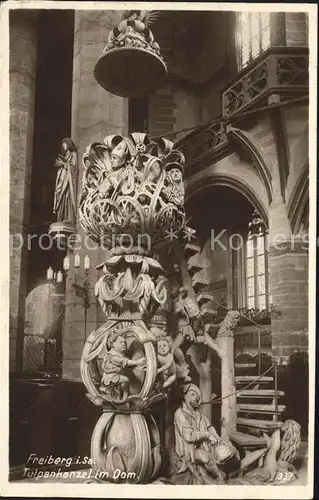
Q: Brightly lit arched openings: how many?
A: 2